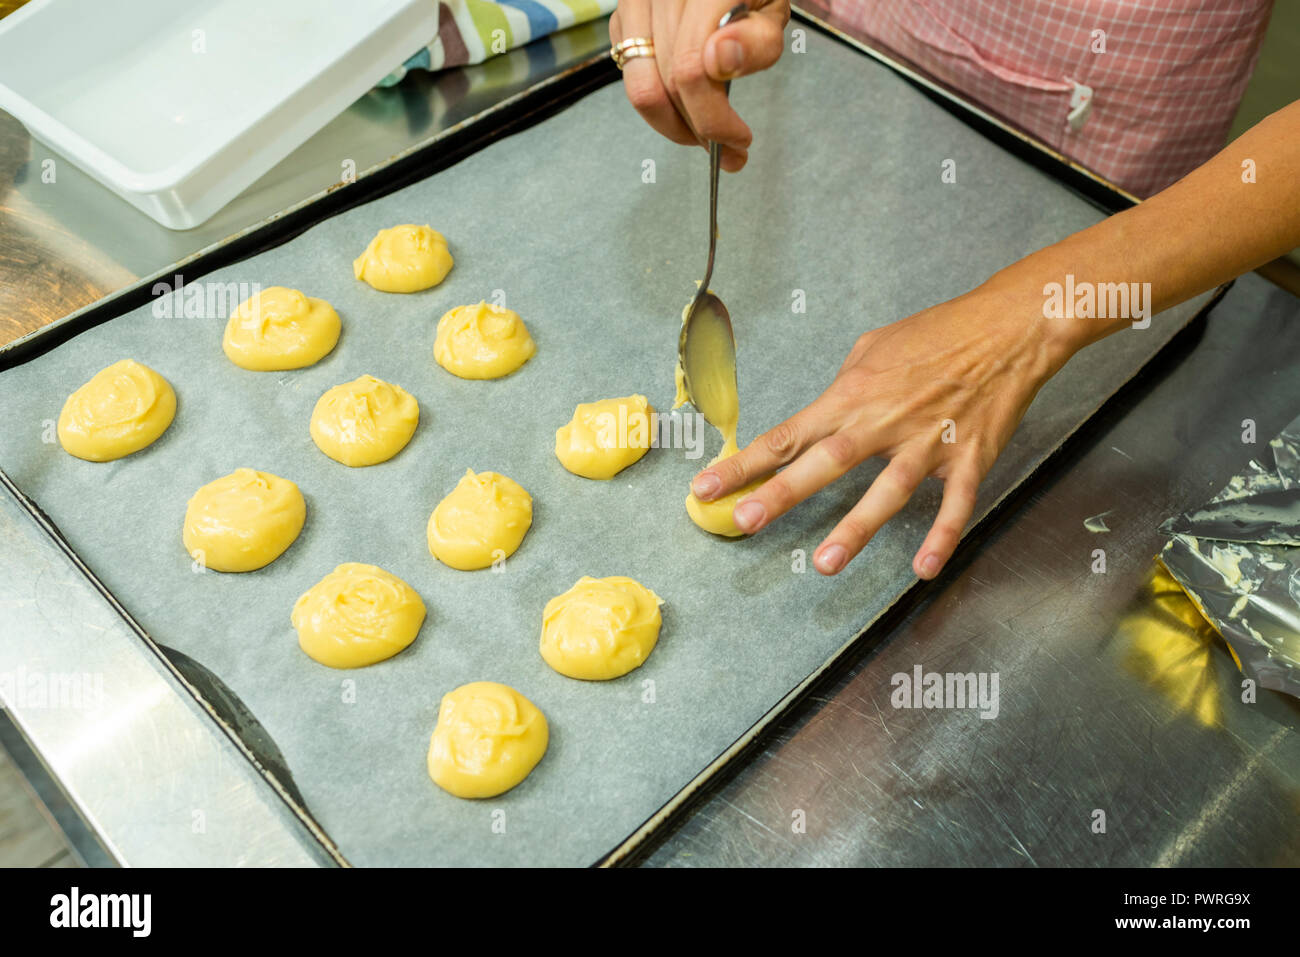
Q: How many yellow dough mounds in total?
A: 12